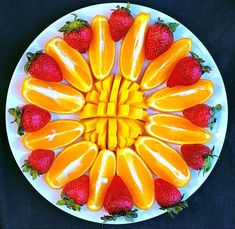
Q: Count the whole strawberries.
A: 12